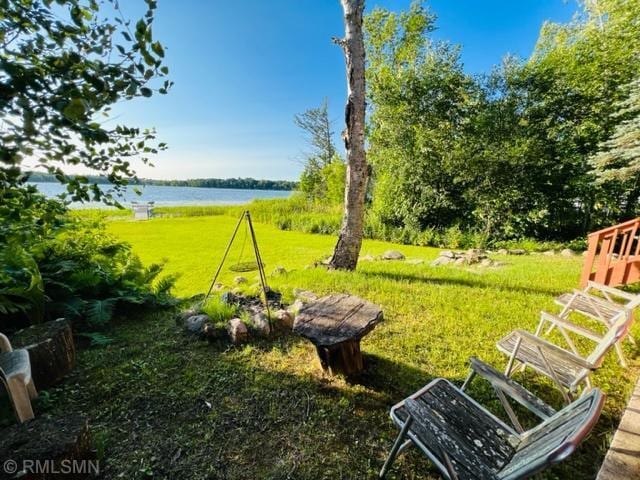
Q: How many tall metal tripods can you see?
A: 1